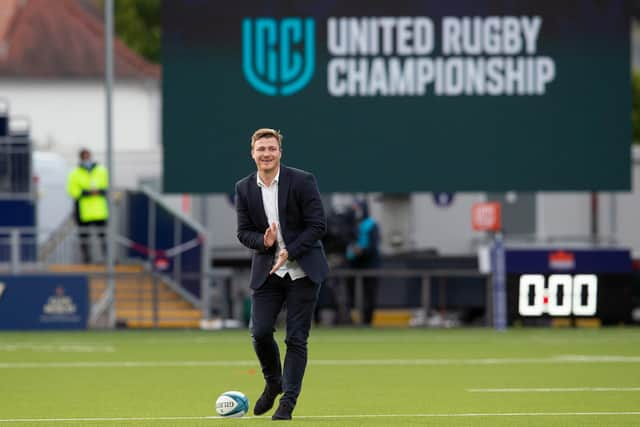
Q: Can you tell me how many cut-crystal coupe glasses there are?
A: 0